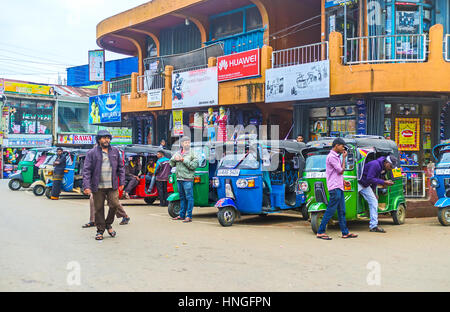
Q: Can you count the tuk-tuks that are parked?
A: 8